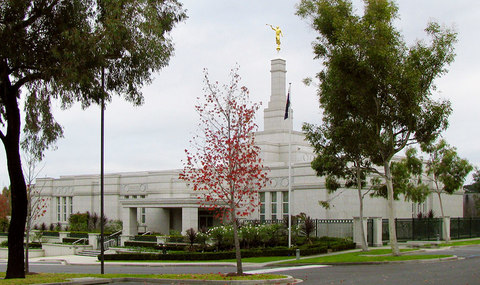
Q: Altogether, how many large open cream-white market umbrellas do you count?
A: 0